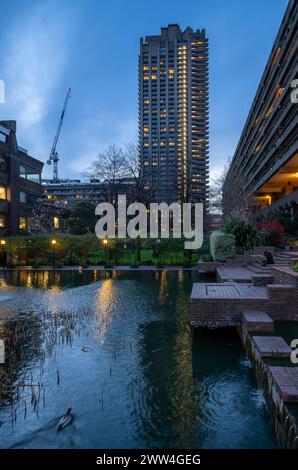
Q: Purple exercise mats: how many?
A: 0